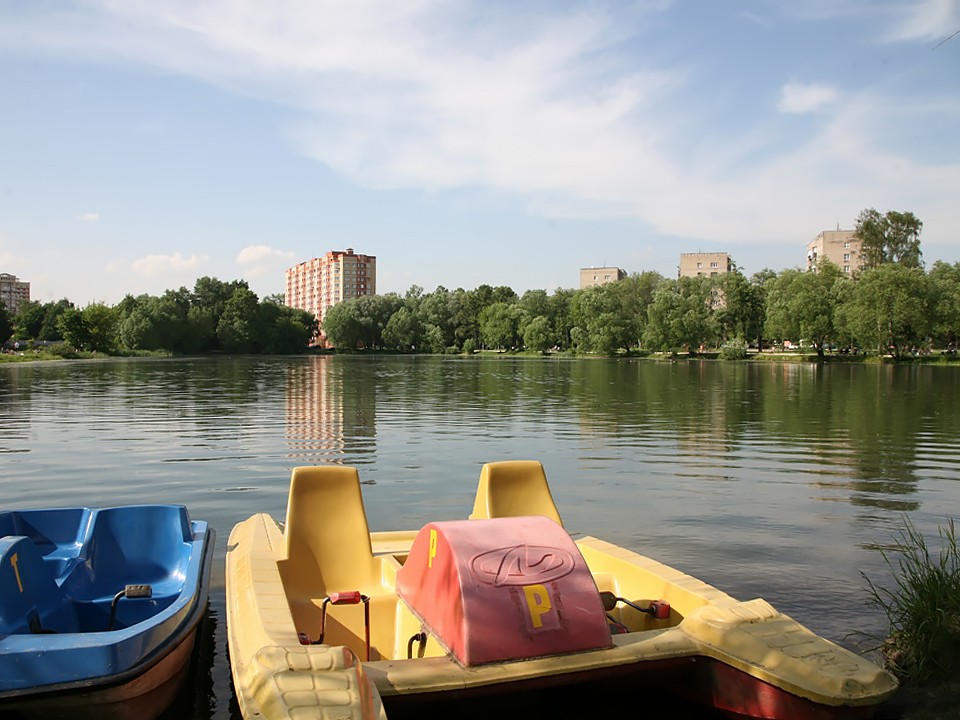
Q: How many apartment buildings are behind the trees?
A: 5